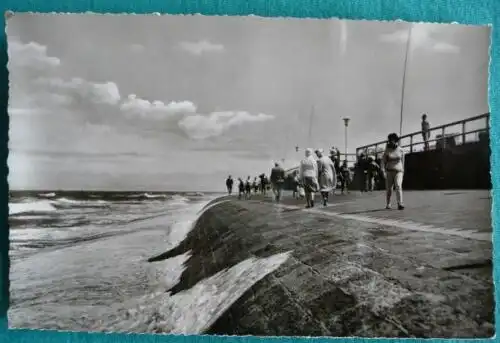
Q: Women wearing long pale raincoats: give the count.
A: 2